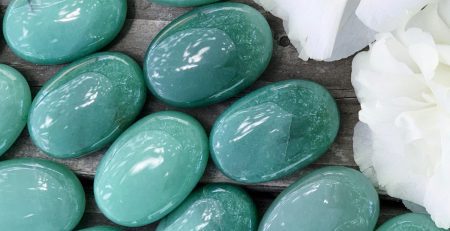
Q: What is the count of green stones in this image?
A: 12